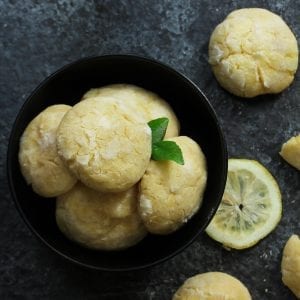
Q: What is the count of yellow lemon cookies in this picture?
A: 9